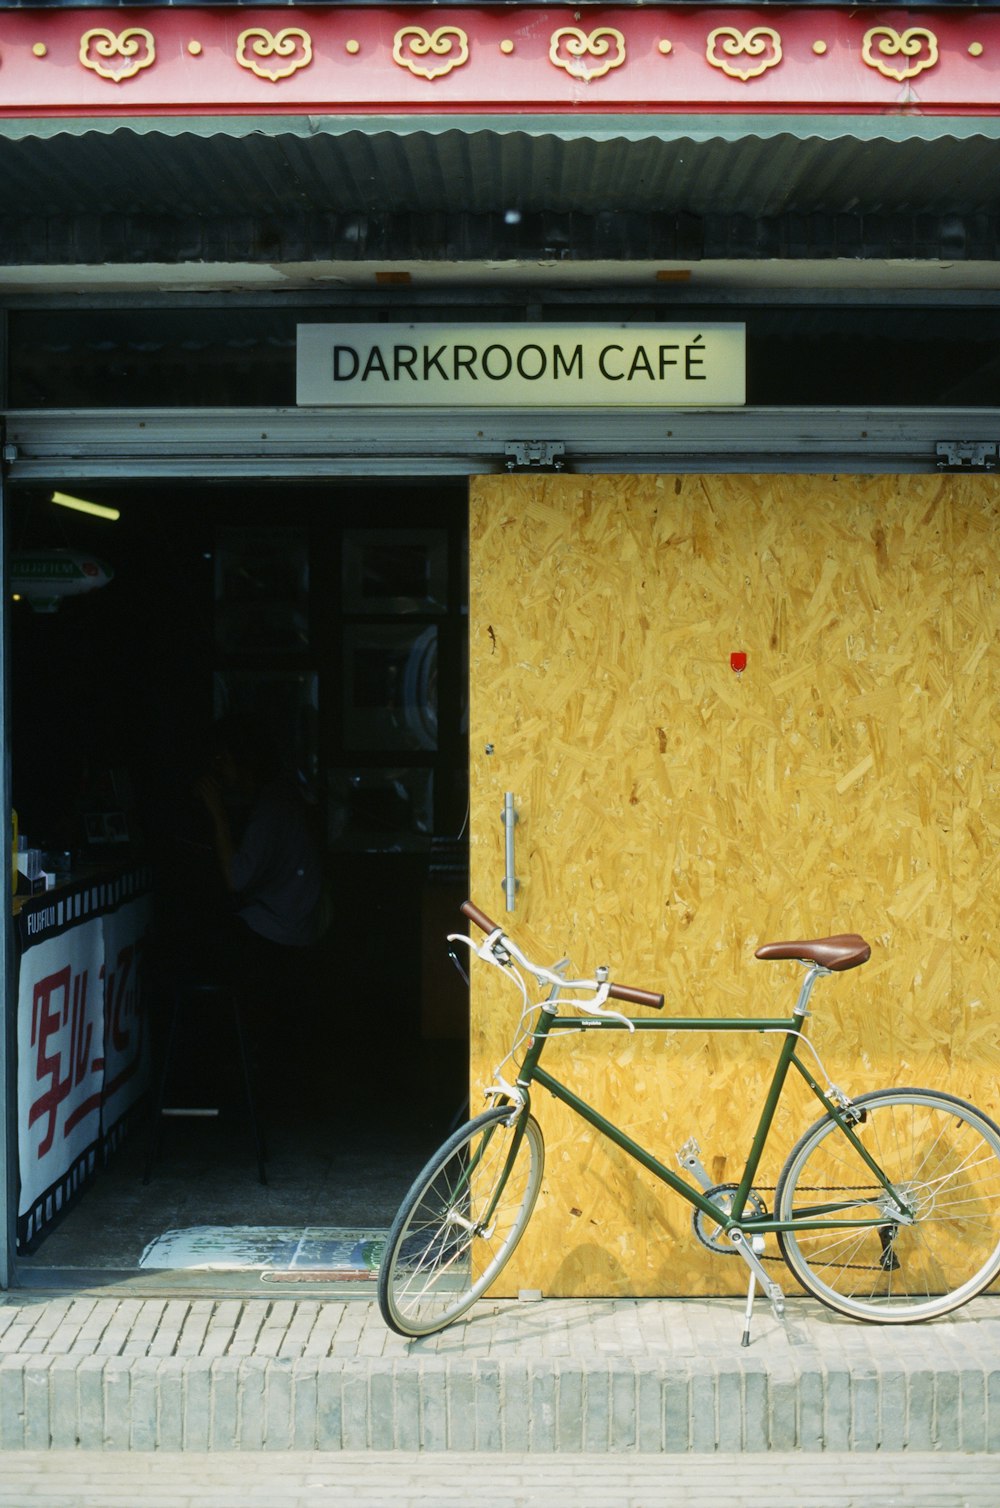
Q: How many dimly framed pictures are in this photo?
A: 5